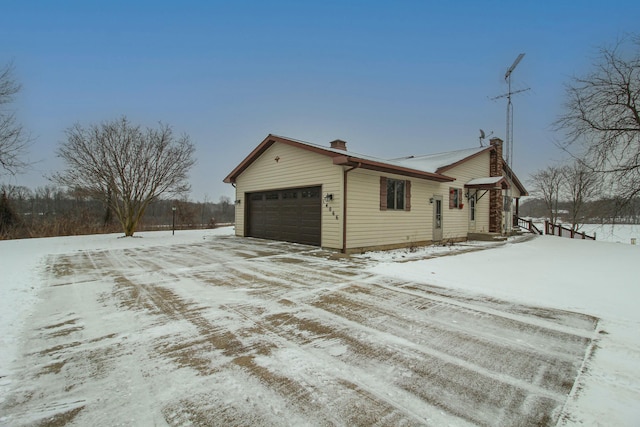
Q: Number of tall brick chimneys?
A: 1